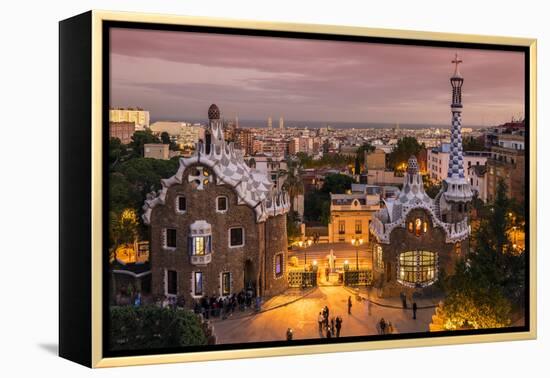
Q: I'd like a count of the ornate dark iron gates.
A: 2